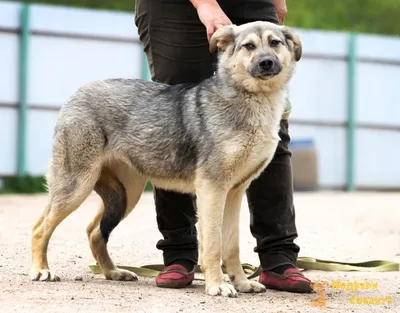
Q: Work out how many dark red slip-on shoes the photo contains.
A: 2